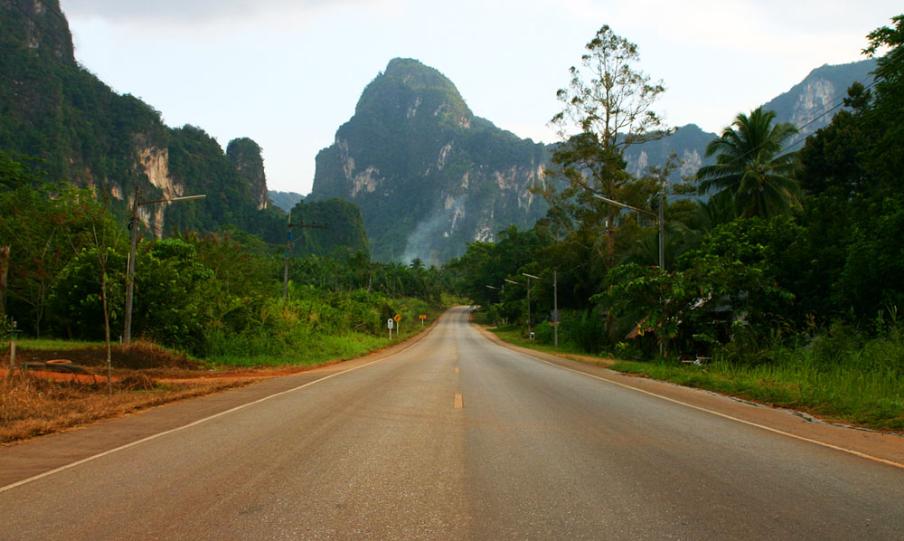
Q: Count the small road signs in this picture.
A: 3